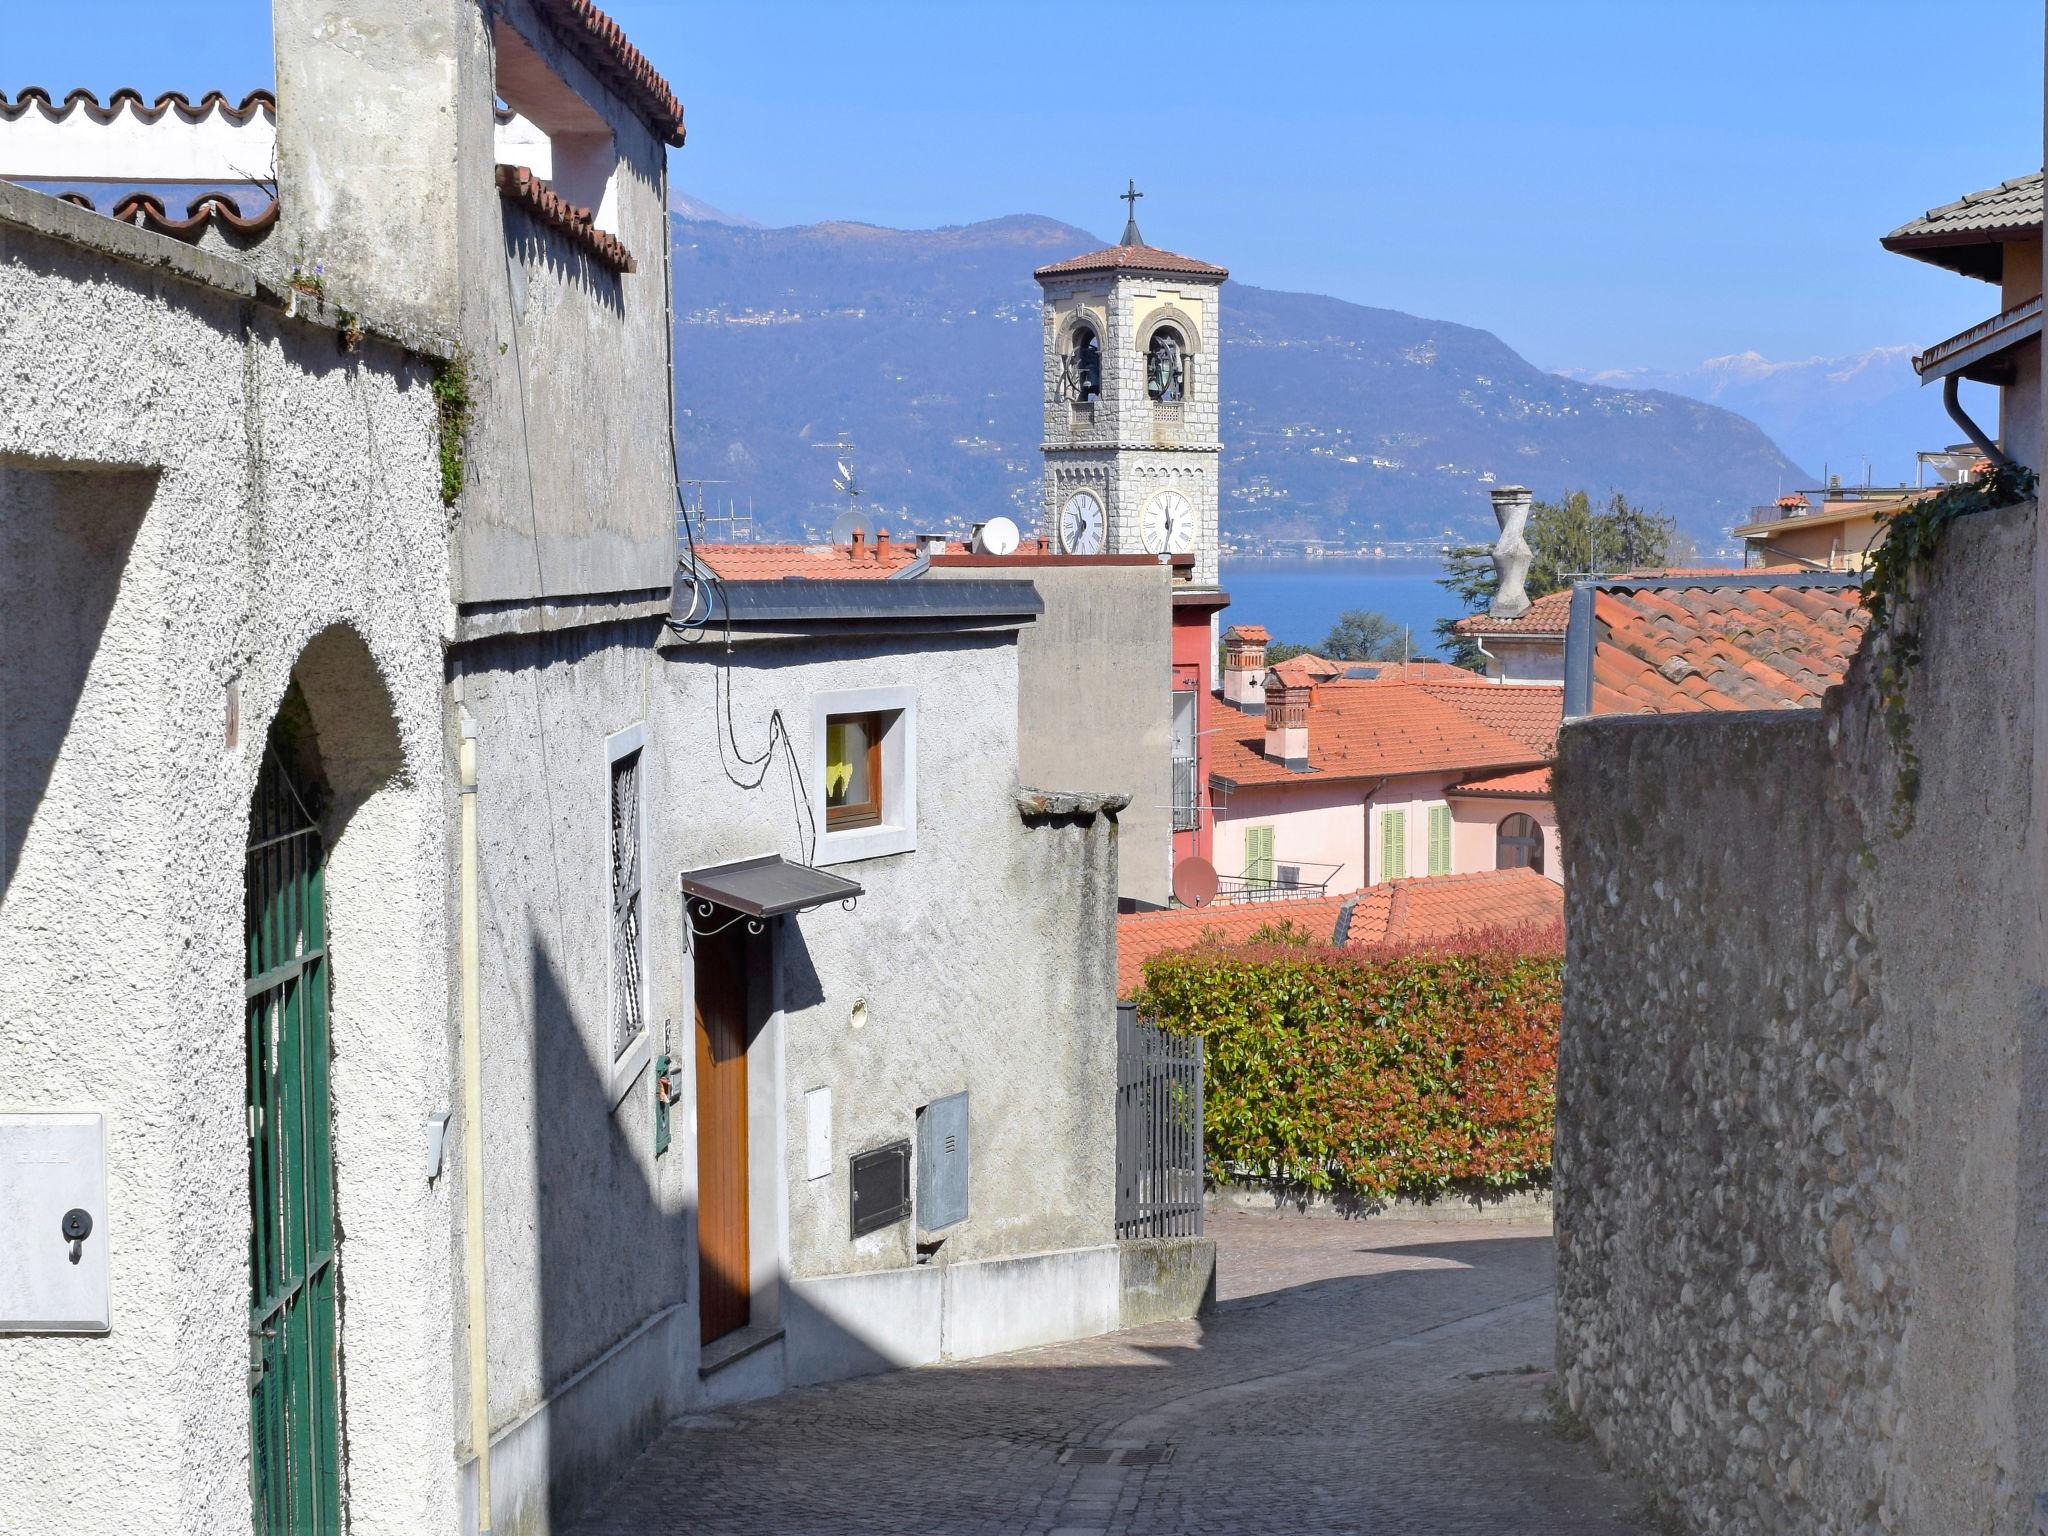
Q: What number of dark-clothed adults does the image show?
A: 0